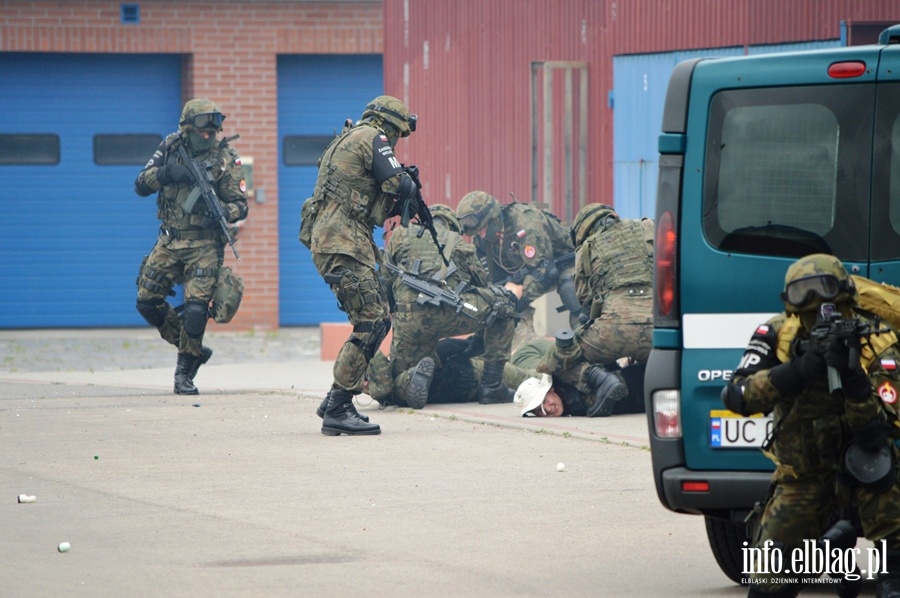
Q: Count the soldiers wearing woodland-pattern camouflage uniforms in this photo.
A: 6